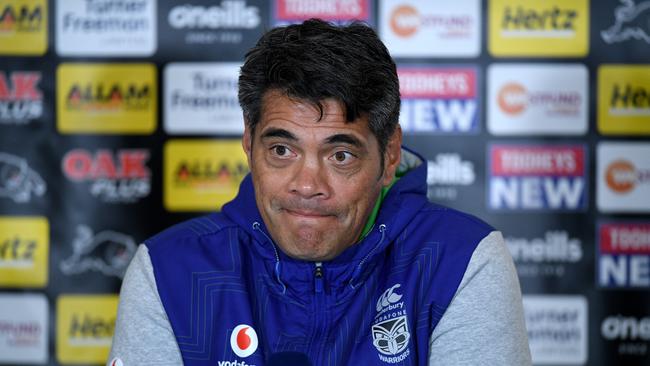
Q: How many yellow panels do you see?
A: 7